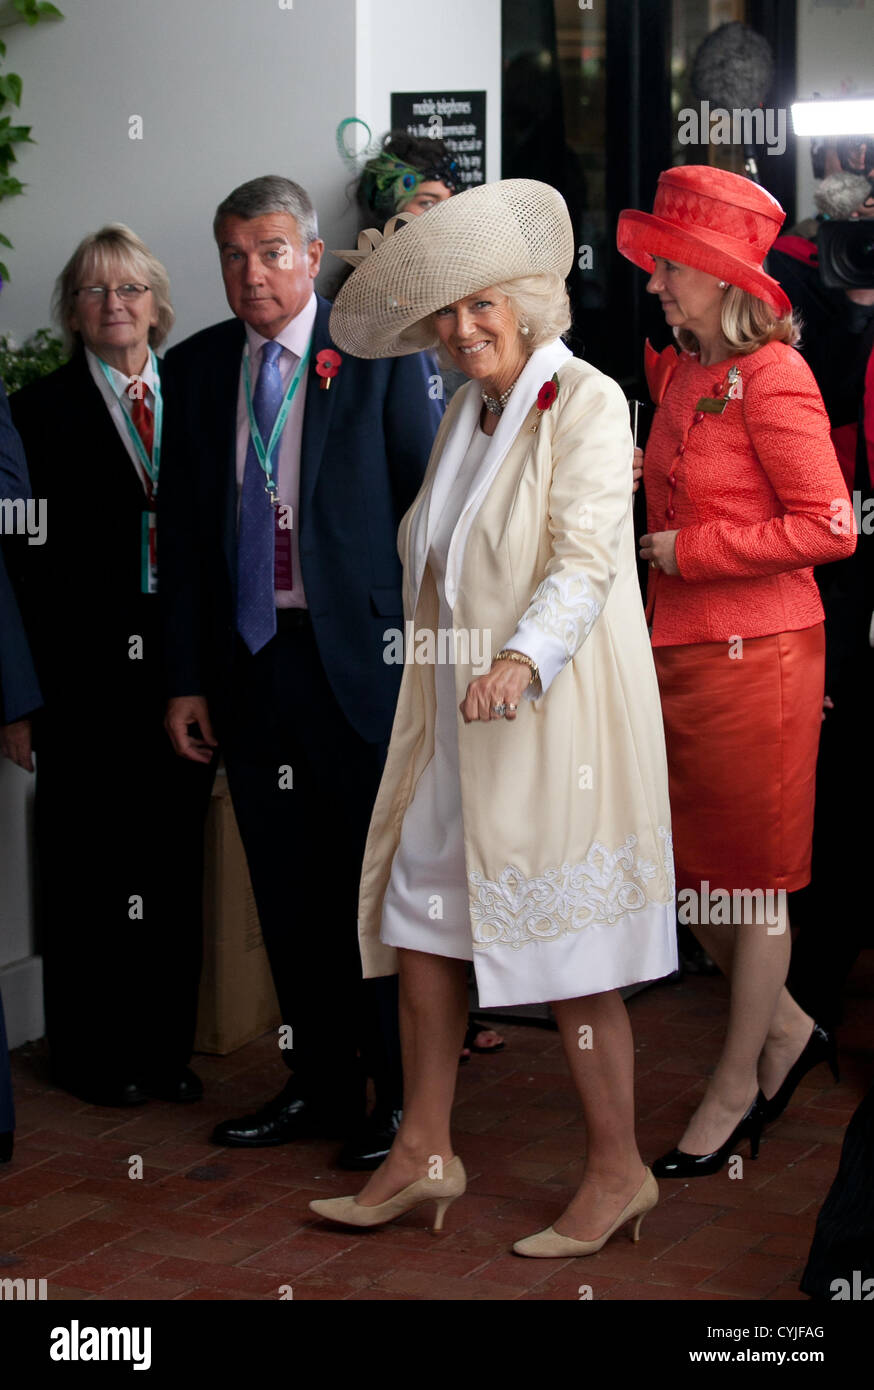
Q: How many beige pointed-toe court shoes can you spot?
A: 2